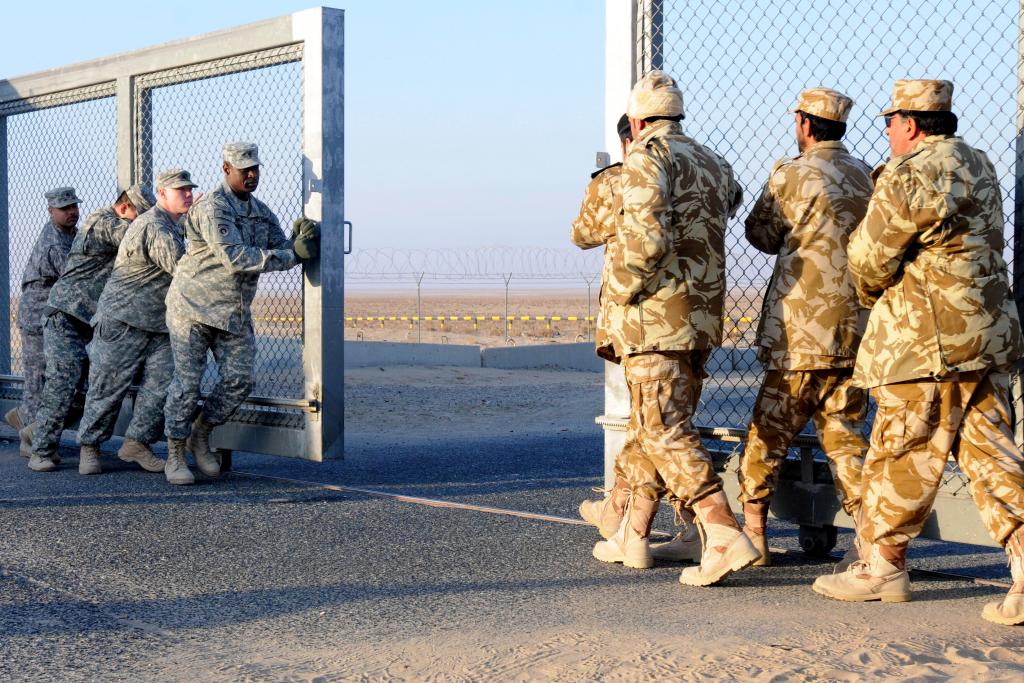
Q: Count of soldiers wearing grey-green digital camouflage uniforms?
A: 4